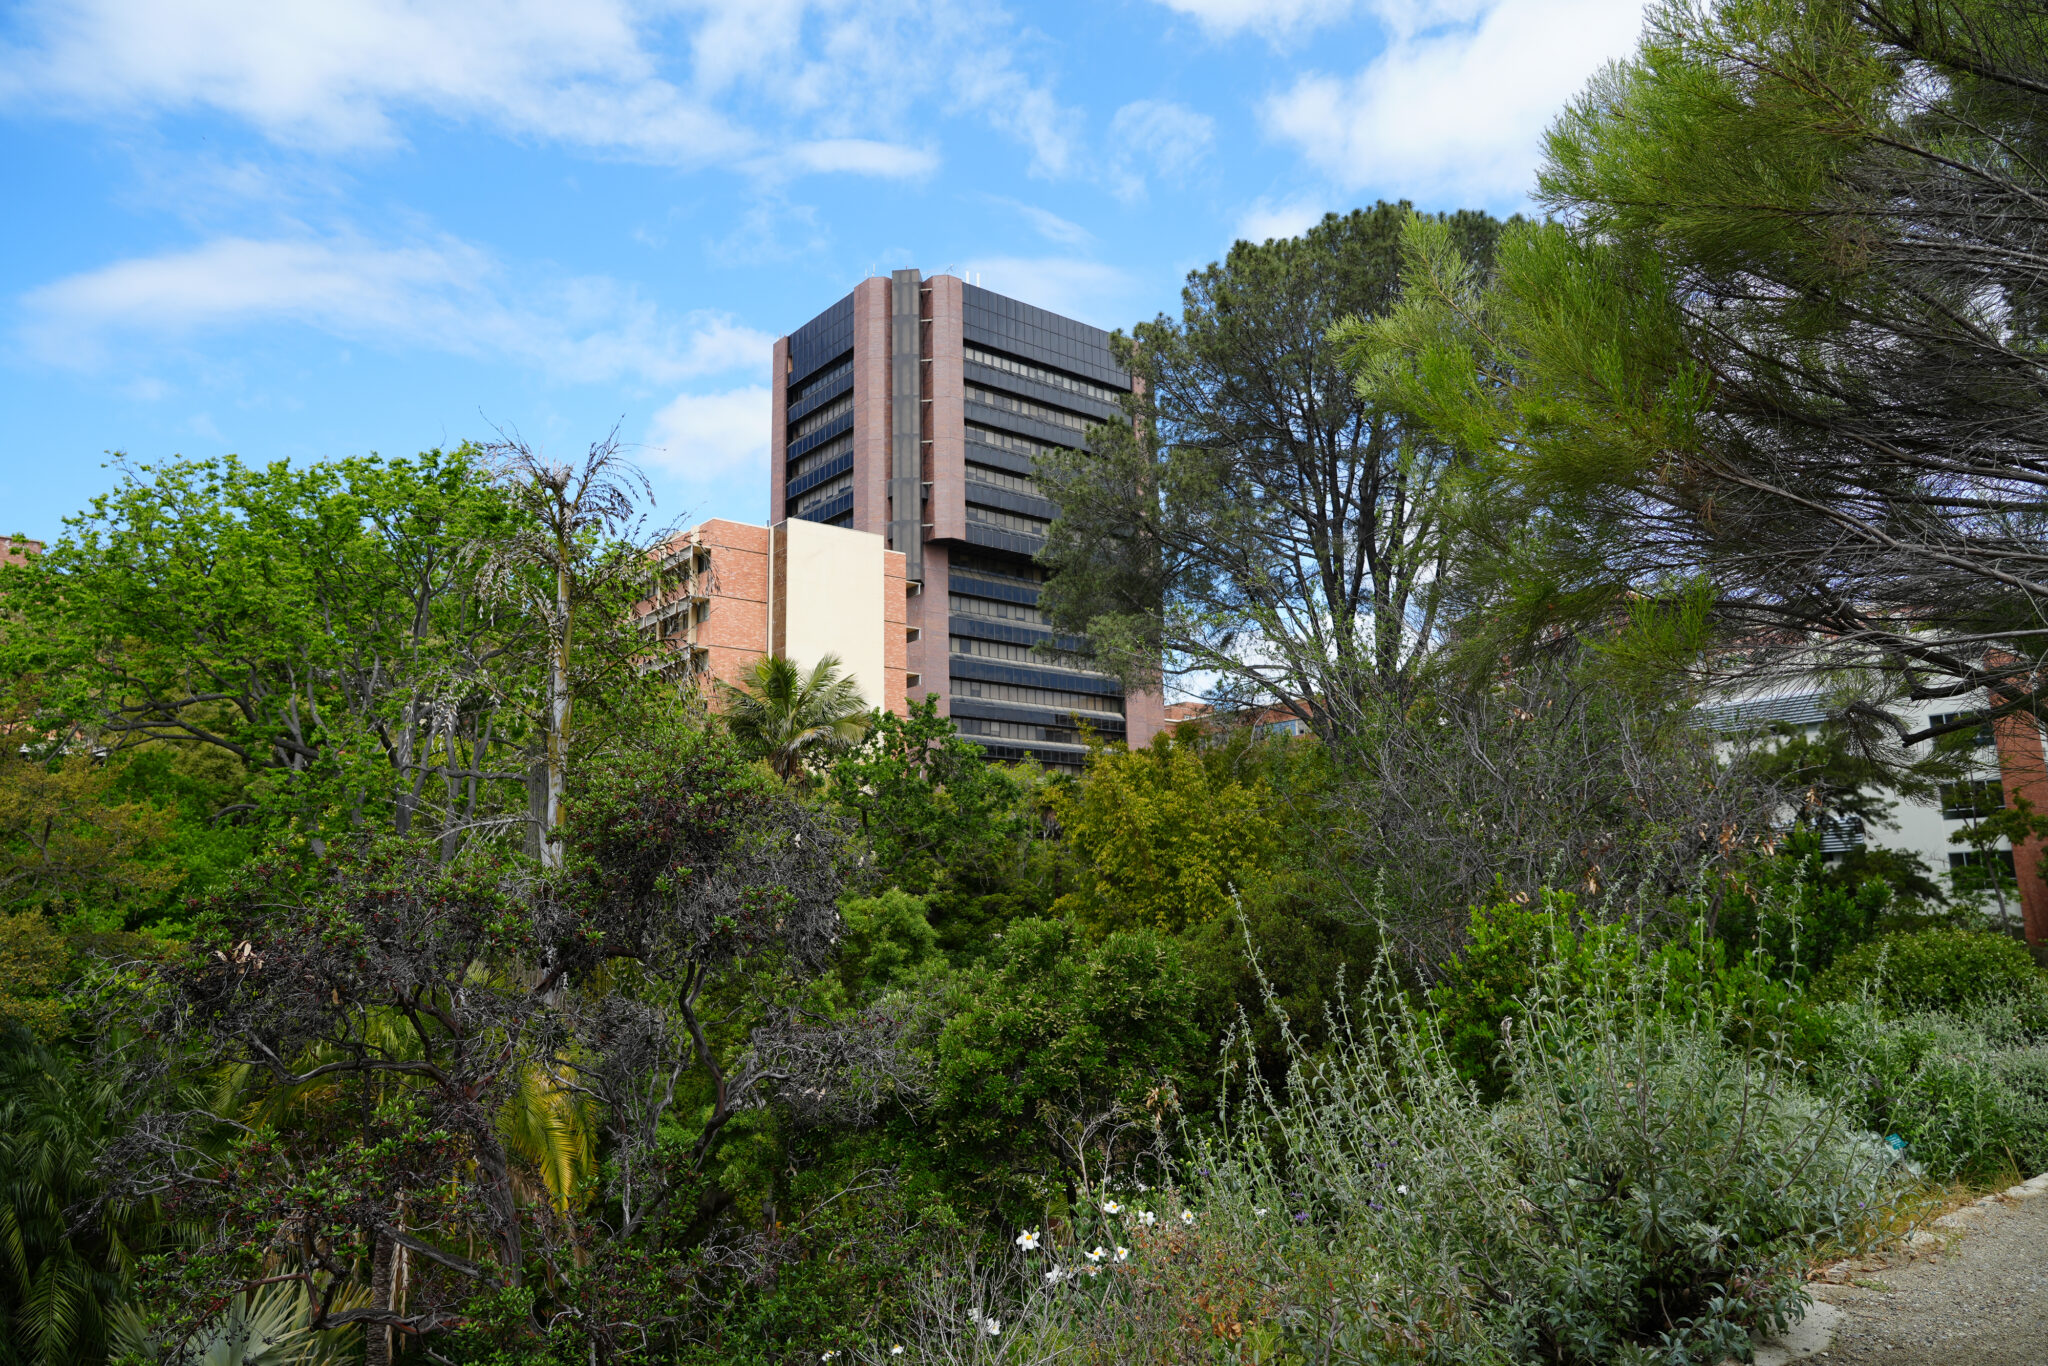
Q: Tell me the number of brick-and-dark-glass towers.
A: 1